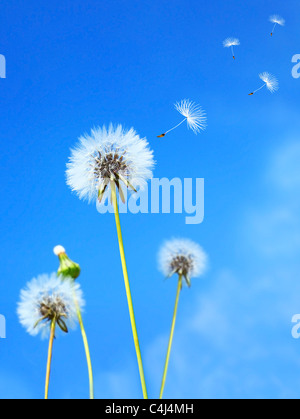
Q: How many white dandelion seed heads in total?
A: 3